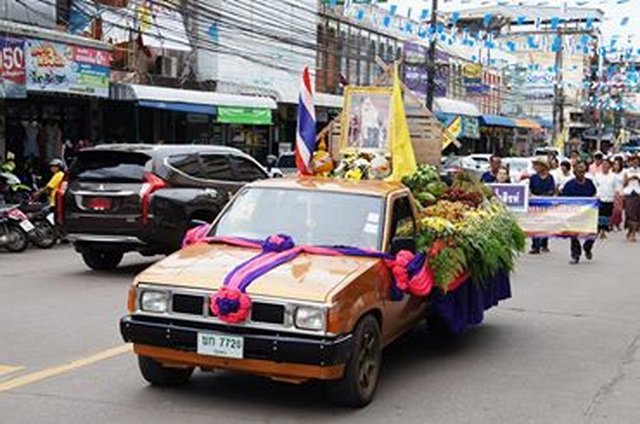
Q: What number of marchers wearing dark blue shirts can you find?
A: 3